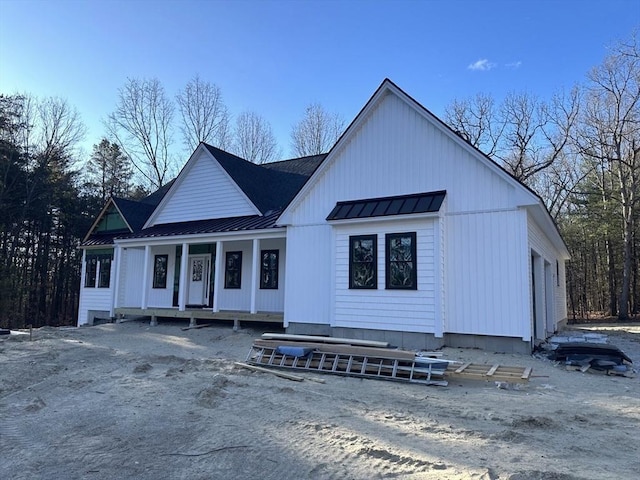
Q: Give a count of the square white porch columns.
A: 5